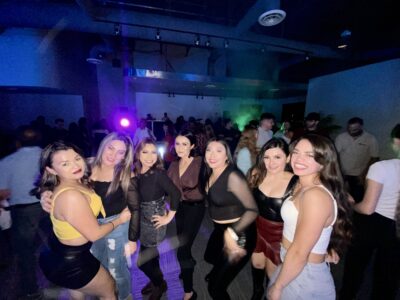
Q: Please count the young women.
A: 7